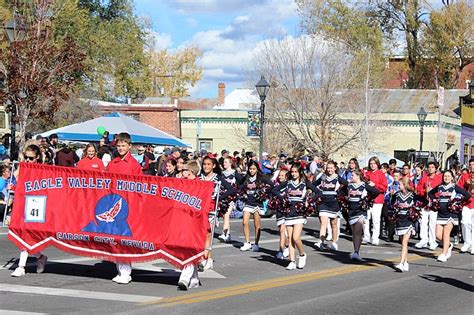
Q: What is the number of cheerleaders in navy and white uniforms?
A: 9